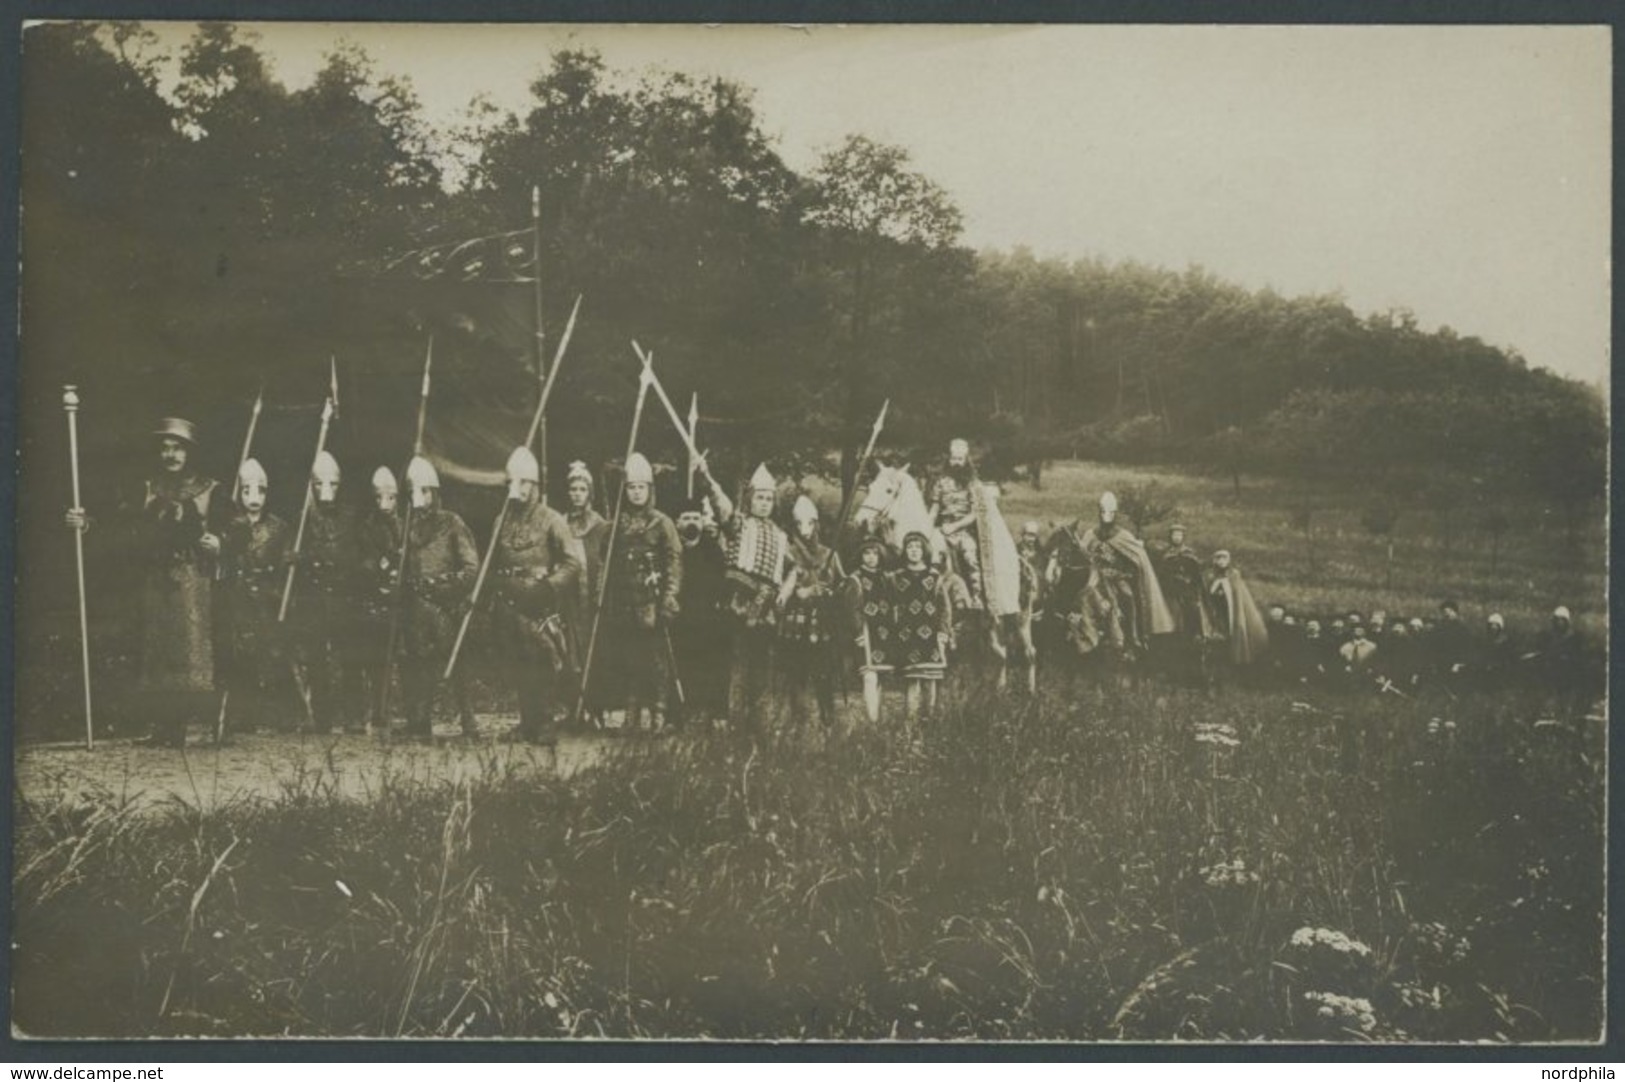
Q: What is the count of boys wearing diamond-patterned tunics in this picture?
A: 2